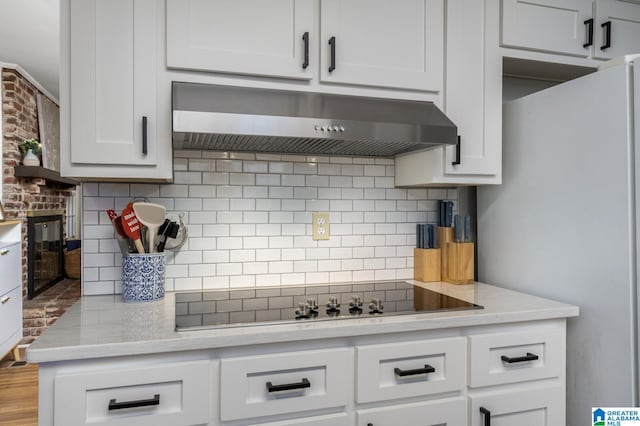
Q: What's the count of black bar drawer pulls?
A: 4